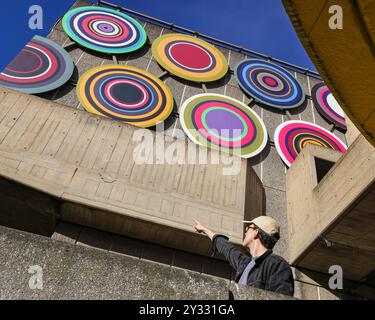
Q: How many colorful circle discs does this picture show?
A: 8